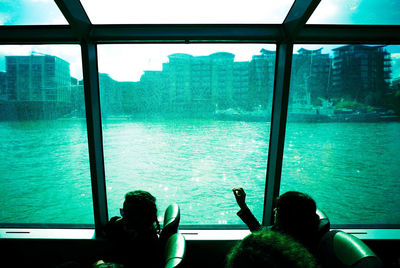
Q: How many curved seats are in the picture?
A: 4